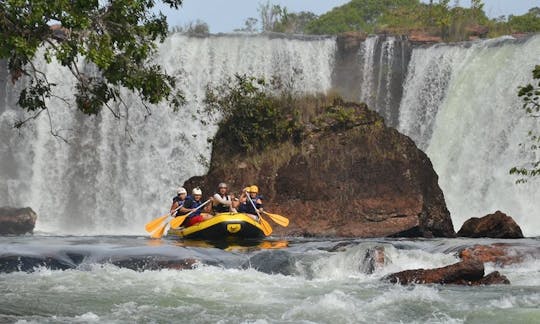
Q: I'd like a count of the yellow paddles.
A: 5